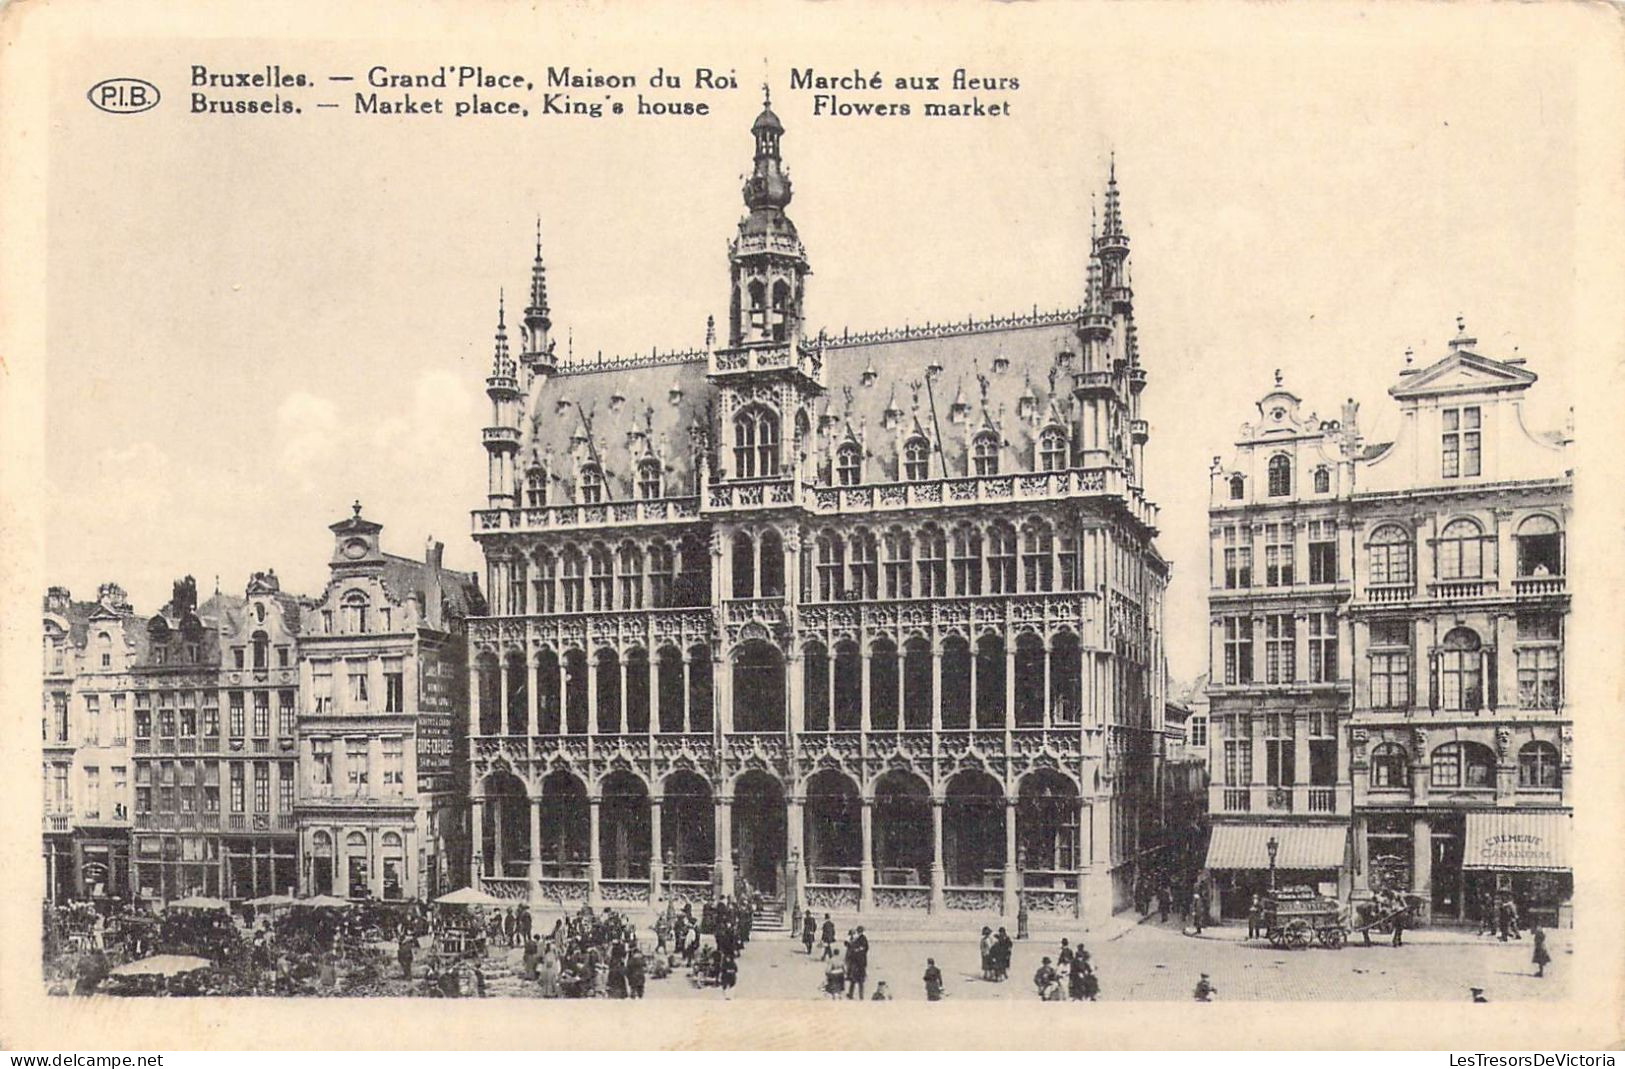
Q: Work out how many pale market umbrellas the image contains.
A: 5